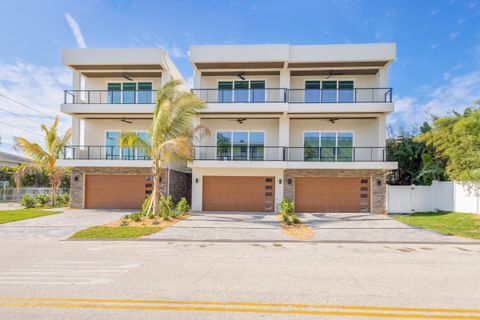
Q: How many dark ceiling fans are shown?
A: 6